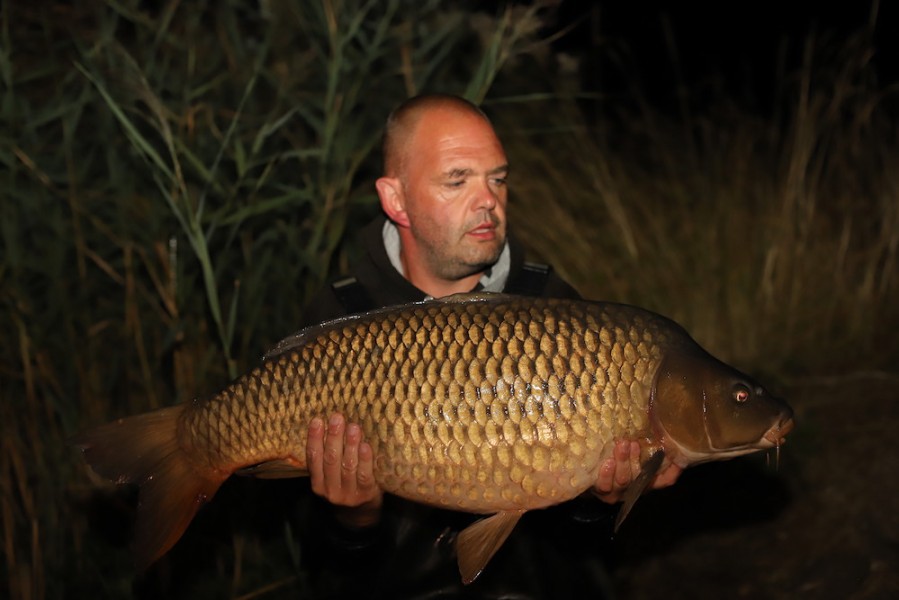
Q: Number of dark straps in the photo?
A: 2